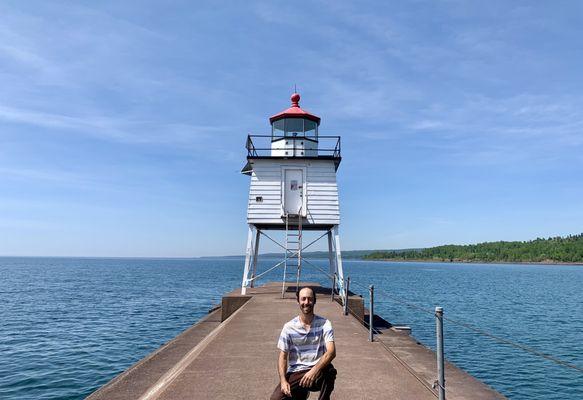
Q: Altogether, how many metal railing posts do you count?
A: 4